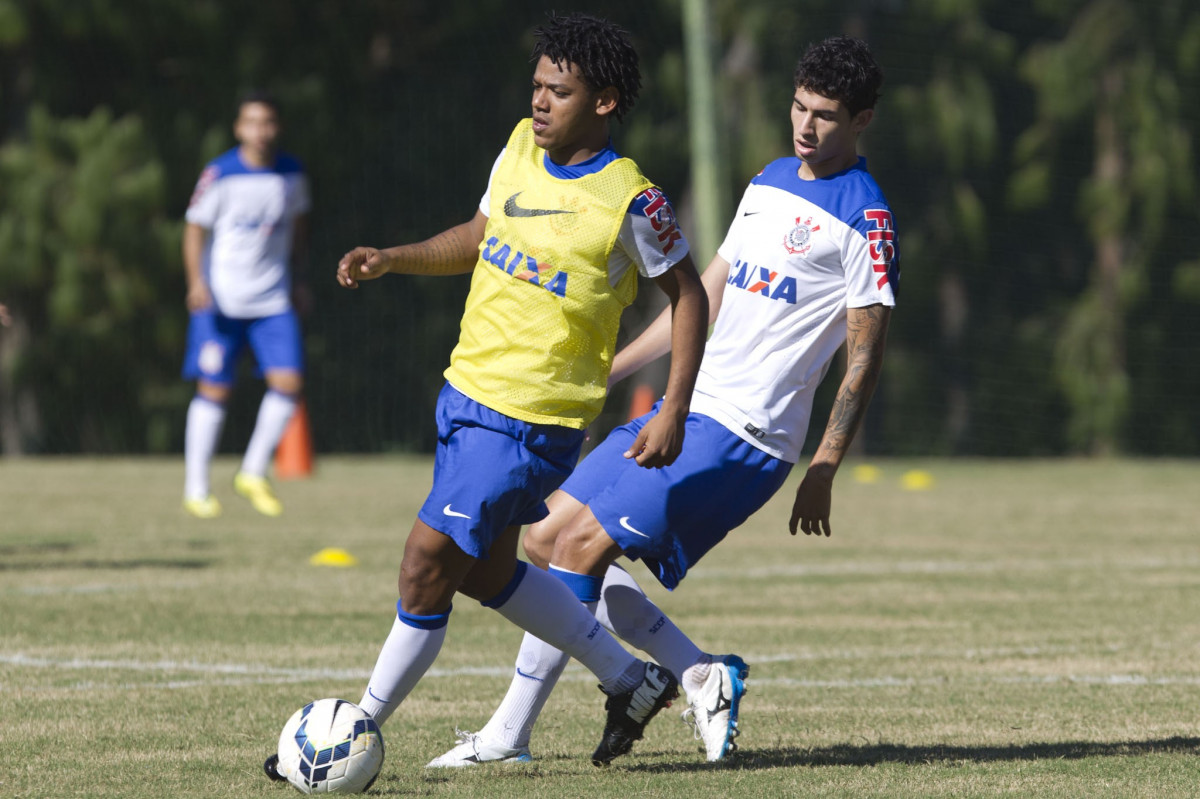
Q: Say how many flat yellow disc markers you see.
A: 3